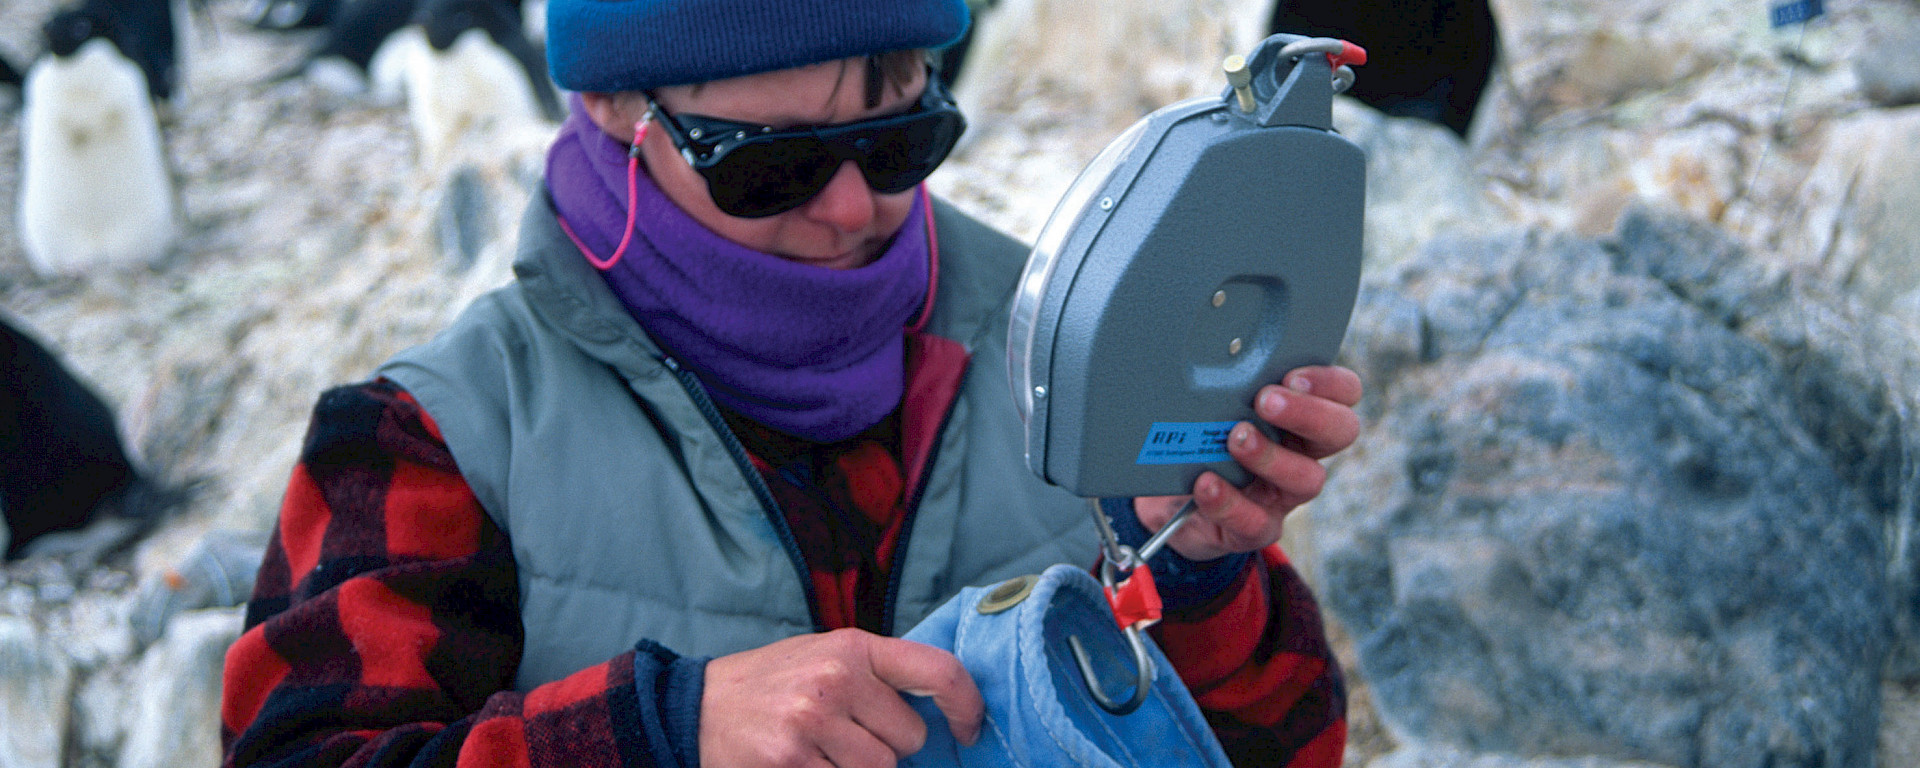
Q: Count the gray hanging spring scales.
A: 1